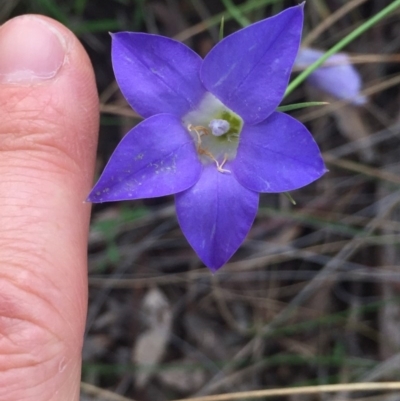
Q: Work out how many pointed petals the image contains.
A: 5